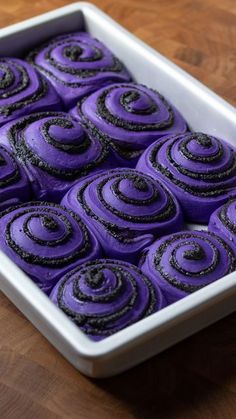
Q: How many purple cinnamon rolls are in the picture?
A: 11